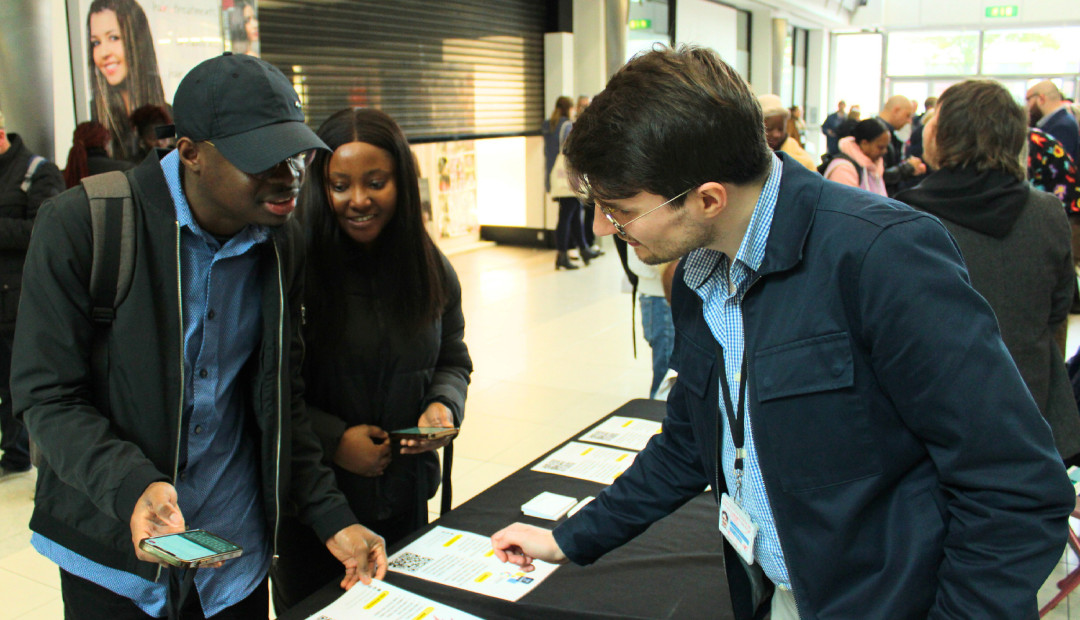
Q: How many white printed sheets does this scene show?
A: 4